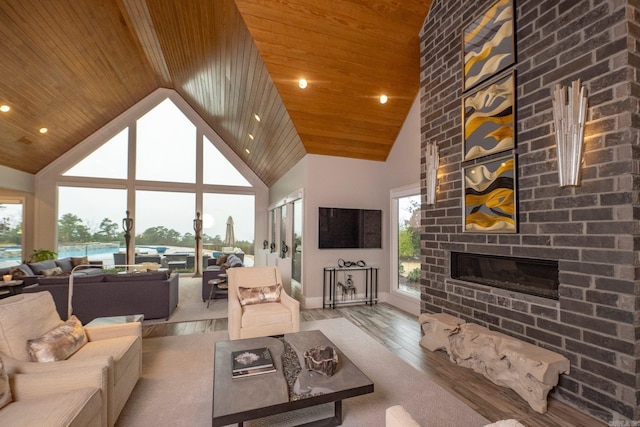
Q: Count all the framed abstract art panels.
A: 3